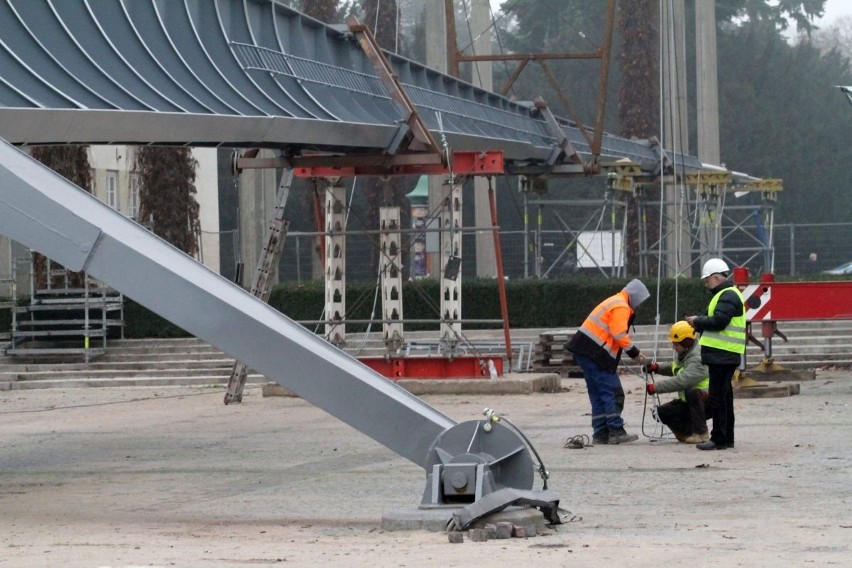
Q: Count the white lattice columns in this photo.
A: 3